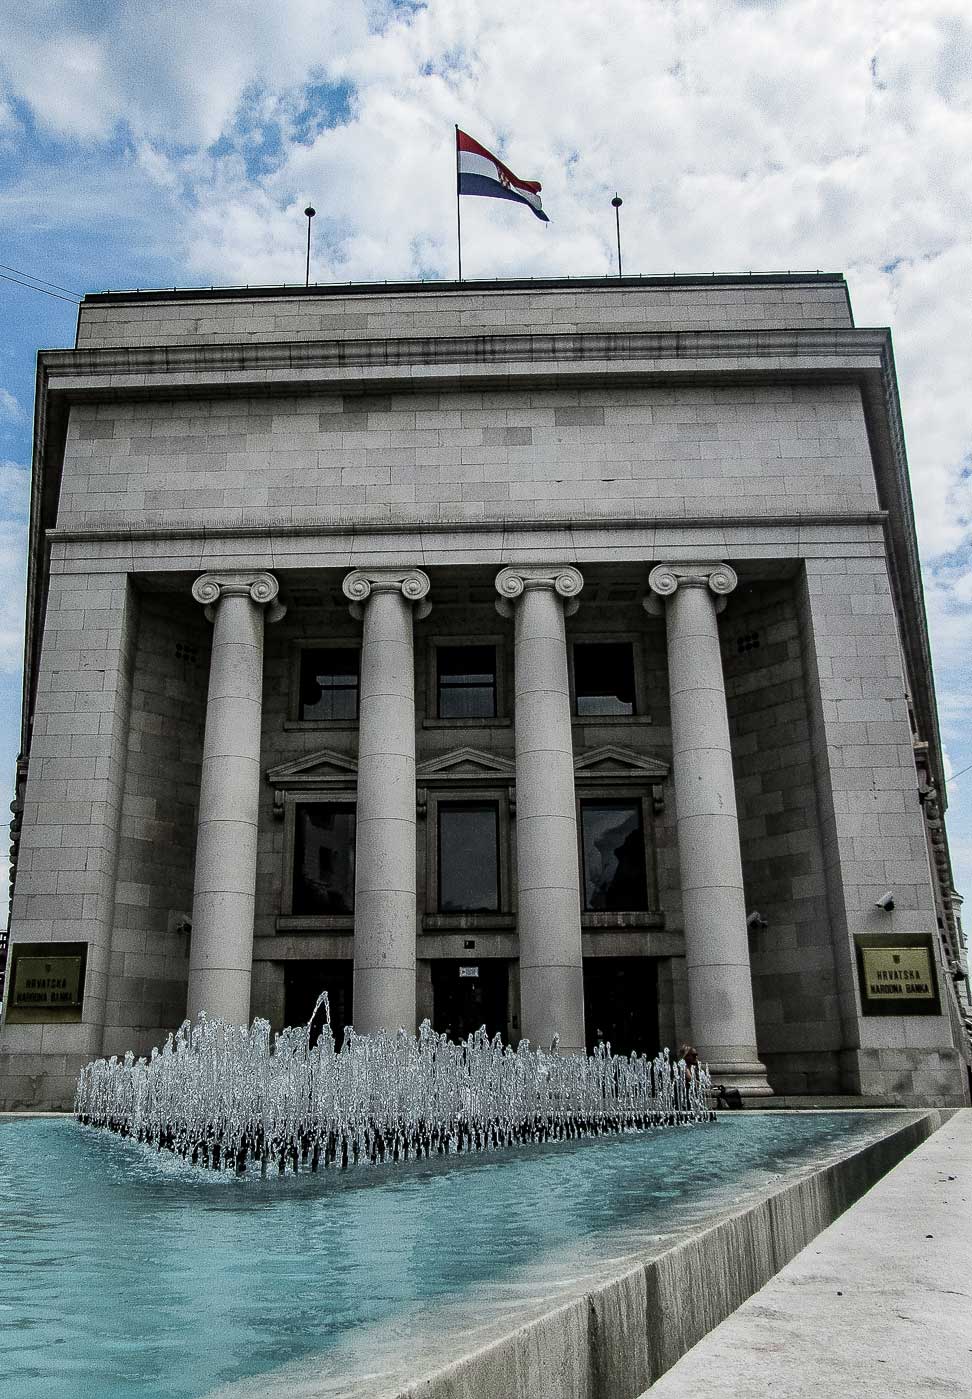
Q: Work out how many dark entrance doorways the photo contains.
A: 3